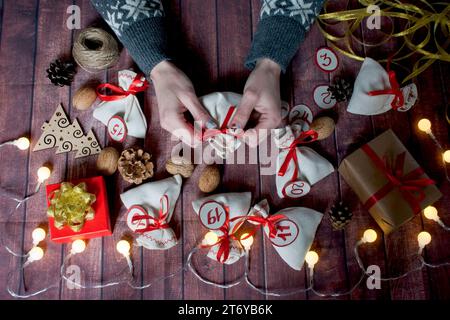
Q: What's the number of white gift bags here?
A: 7